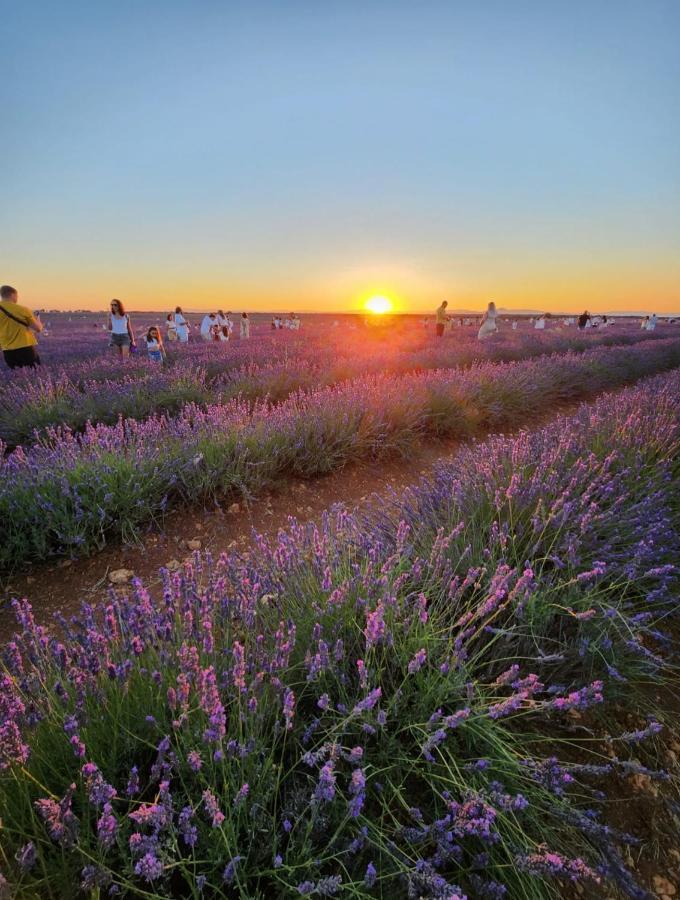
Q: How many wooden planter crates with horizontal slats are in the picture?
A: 0